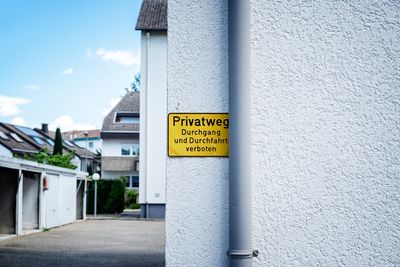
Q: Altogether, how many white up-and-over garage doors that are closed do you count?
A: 2